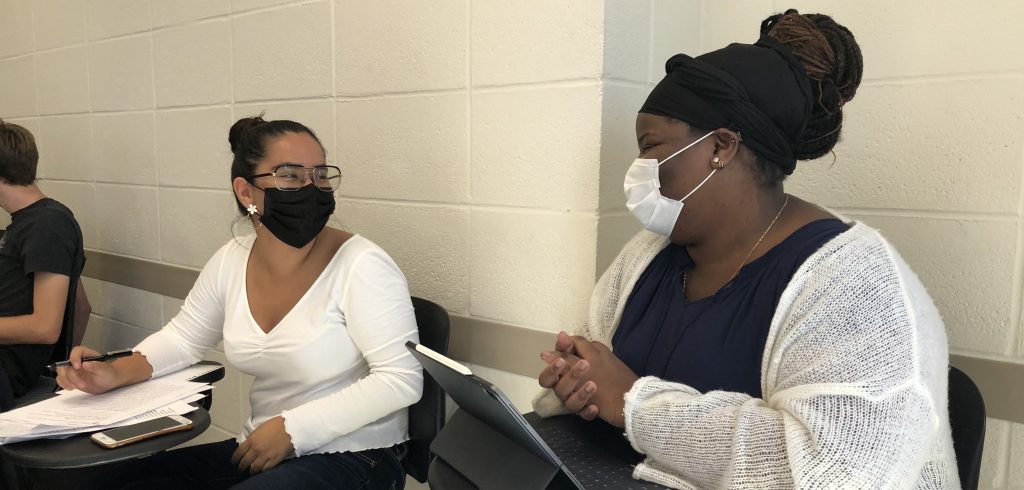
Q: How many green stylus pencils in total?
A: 0